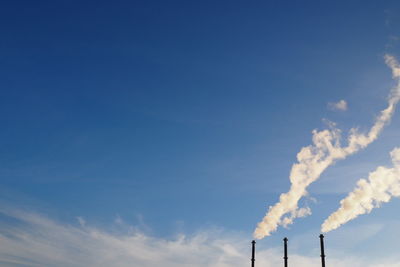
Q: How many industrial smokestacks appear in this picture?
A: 3